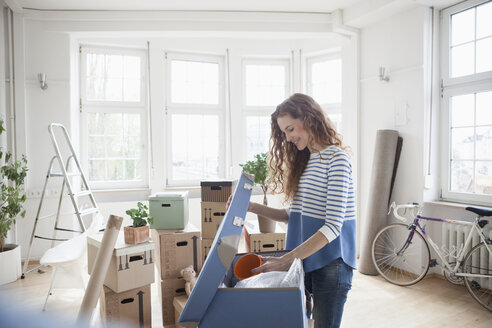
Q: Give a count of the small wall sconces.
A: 2